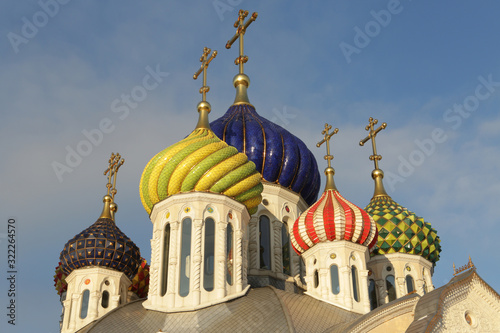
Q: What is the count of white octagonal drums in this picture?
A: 5